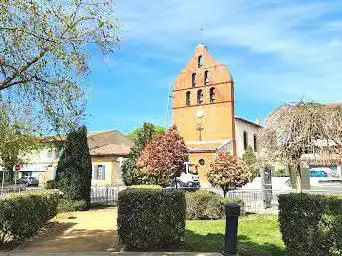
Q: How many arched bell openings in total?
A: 6